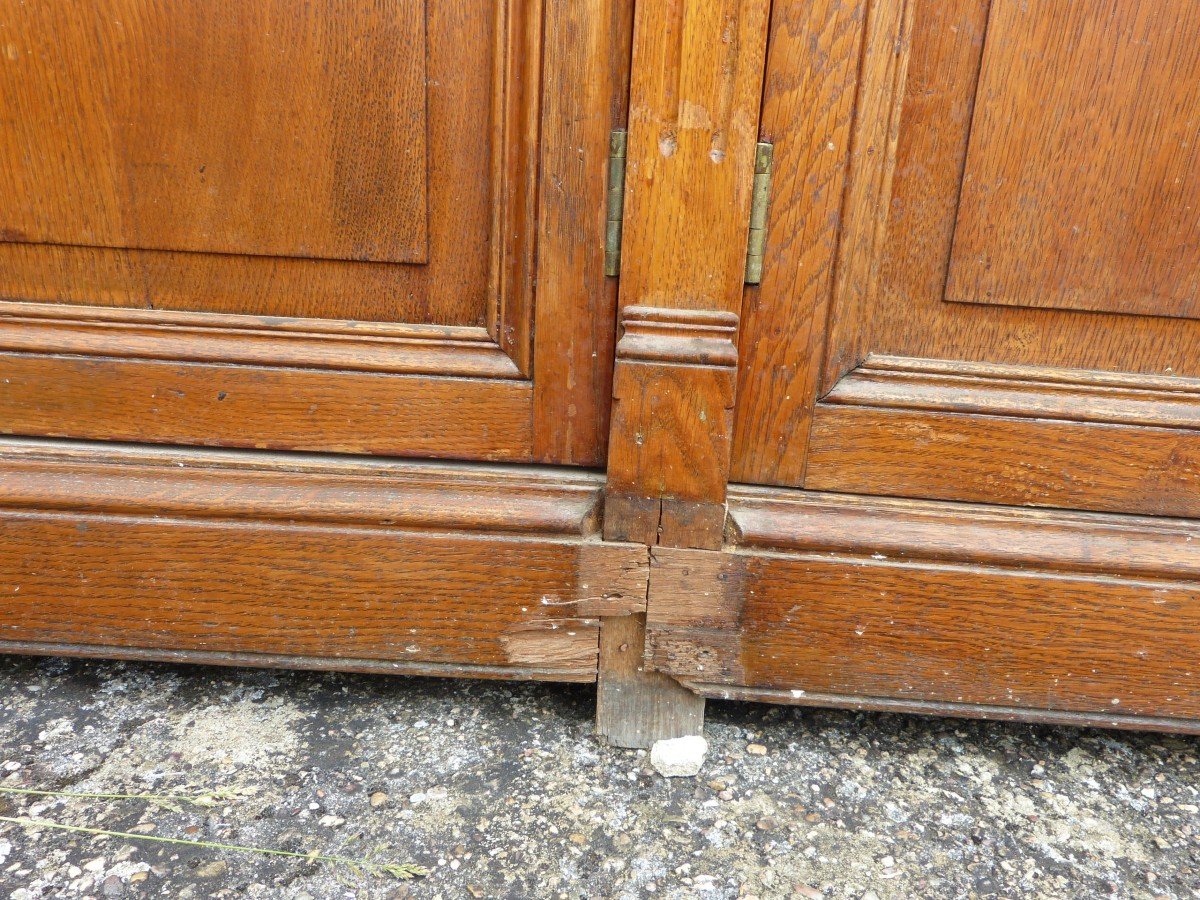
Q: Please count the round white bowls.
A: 0